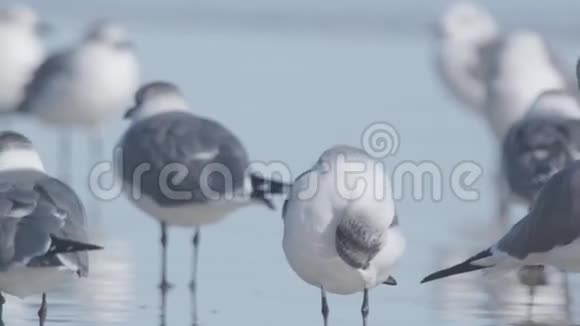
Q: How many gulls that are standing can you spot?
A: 9